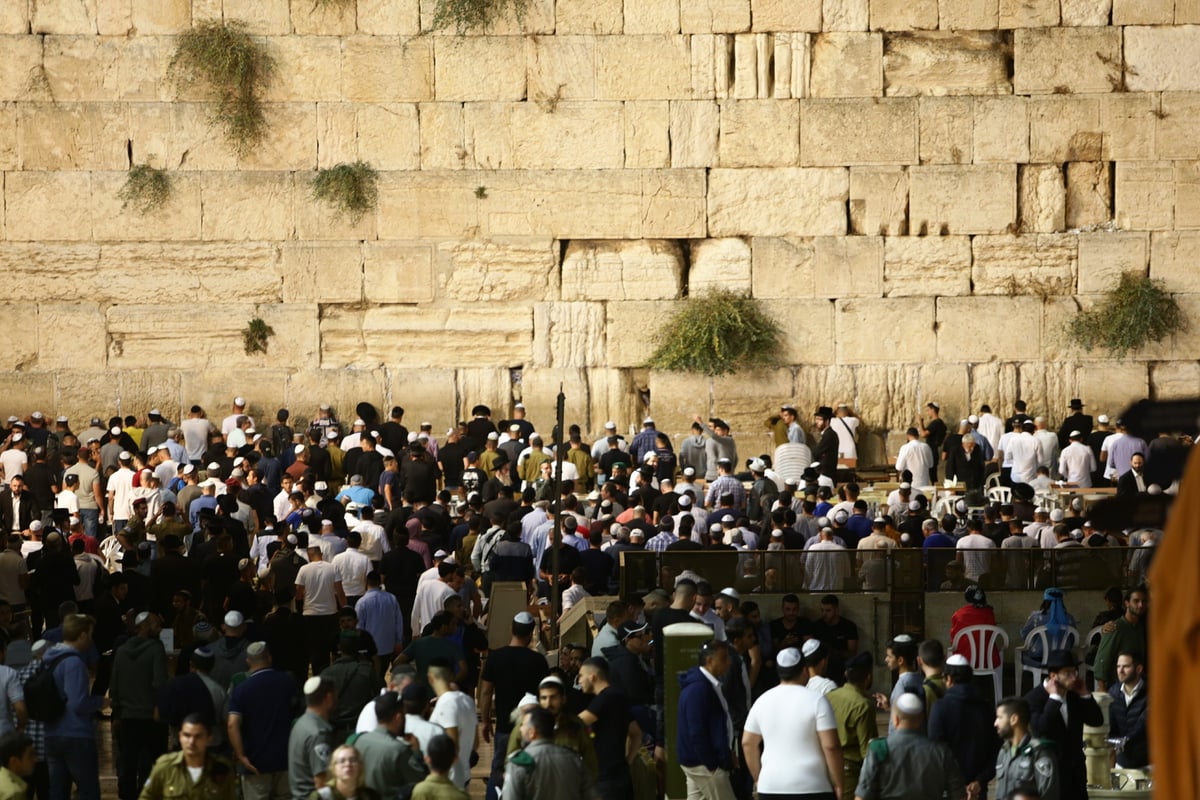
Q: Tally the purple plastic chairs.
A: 0